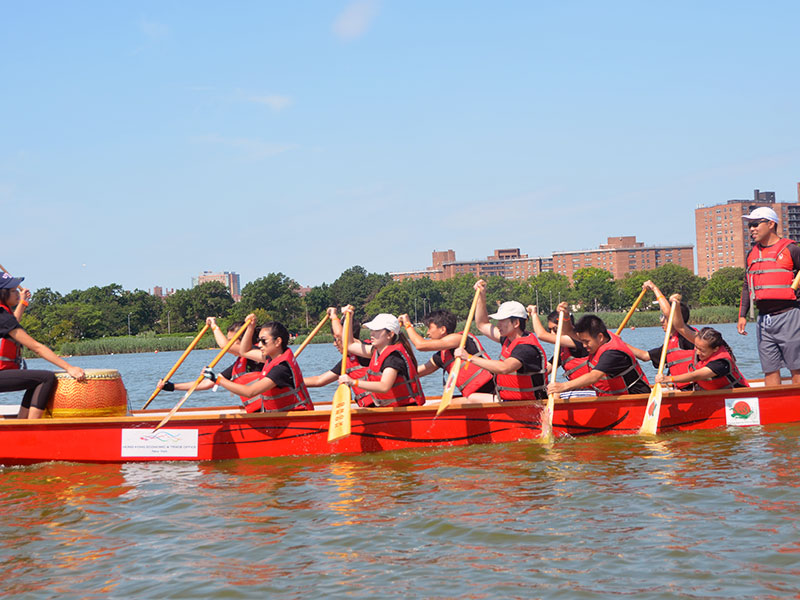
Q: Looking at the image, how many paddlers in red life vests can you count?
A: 10